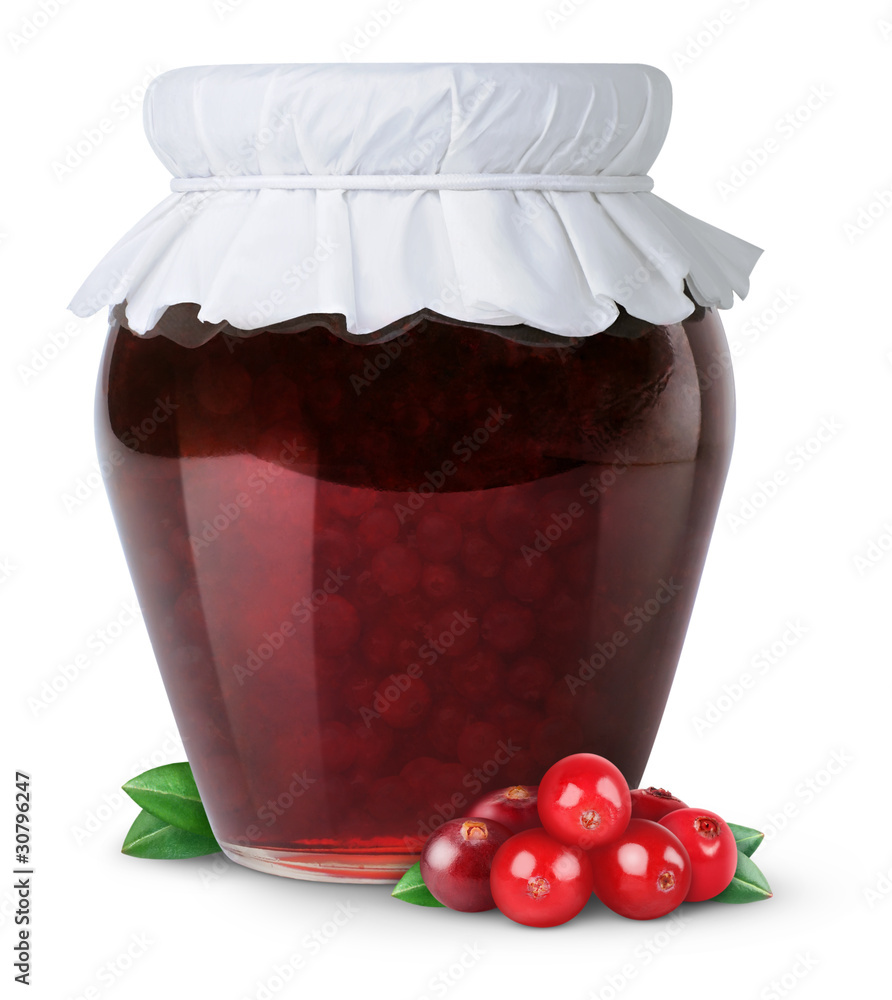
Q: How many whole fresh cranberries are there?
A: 7